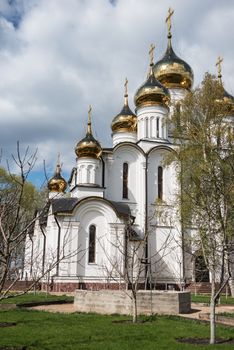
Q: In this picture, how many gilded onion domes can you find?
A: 6